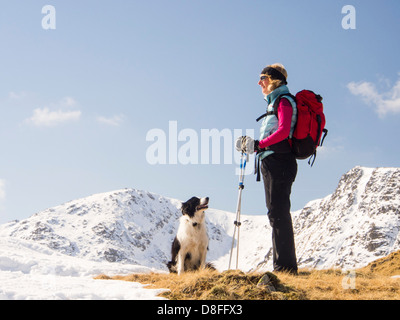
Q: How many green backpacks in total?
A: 0